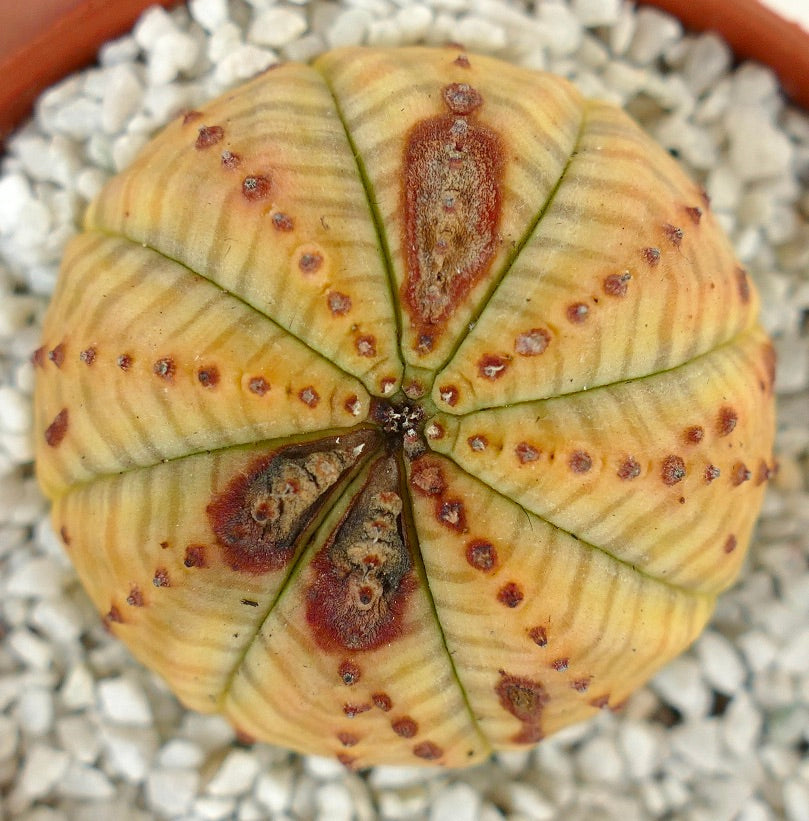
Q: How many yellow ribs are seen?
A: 8